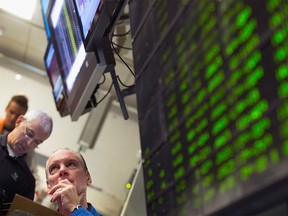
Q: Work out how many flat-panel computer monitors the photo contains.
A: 4